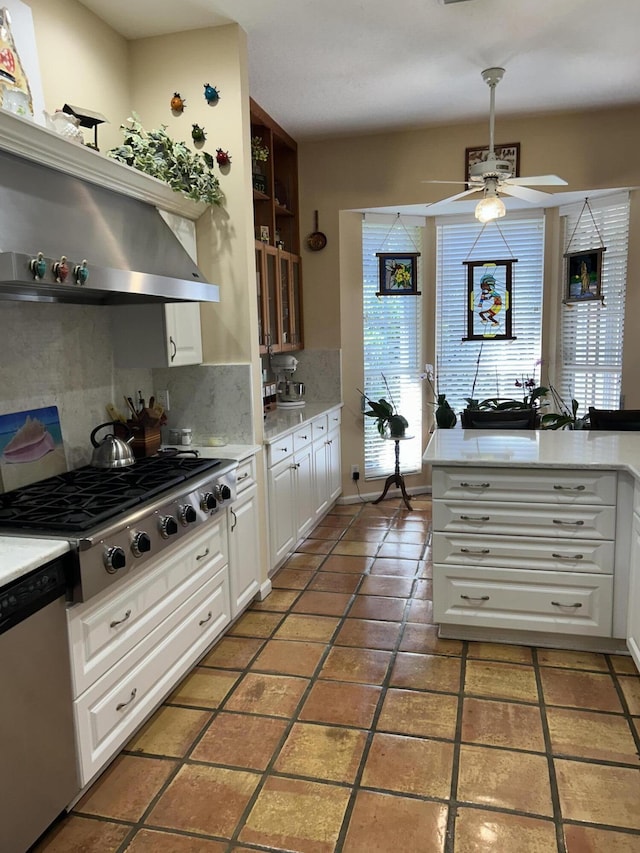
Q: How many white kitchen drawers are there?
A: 11